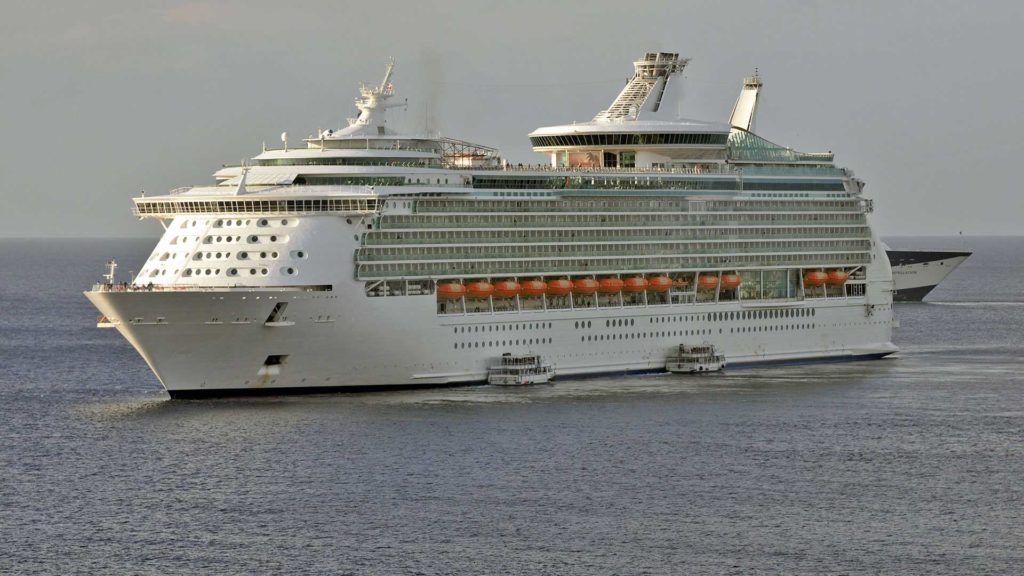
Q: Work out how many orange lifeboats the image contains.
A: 13